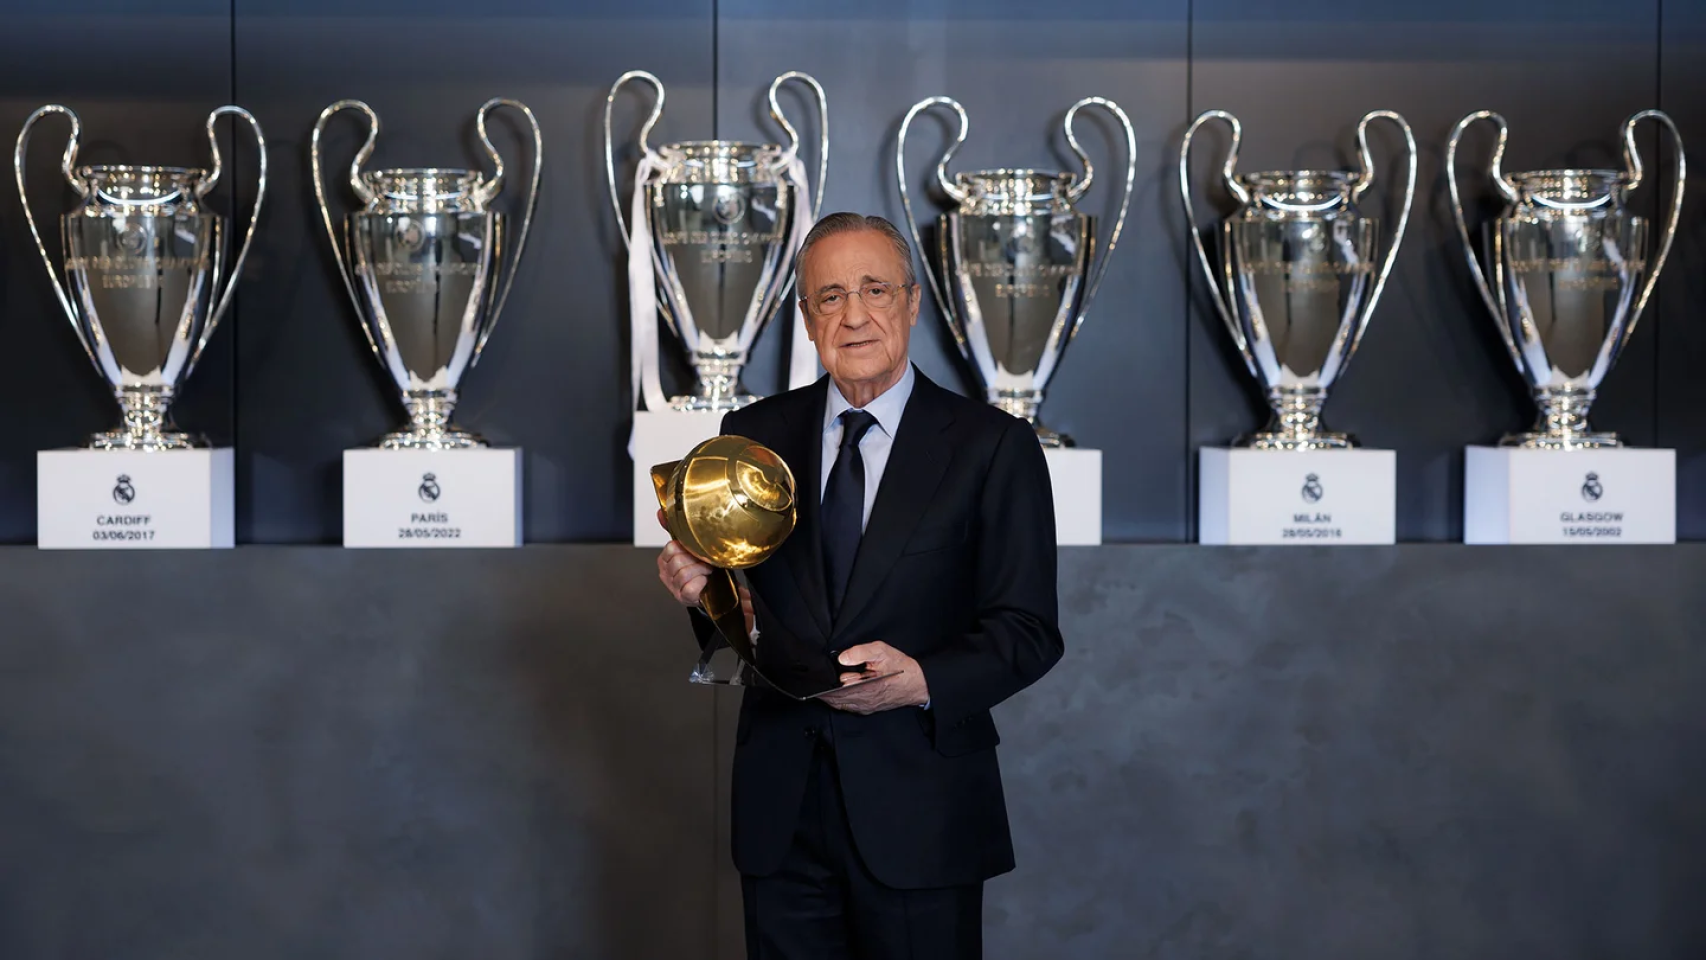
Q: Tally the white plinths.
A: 6